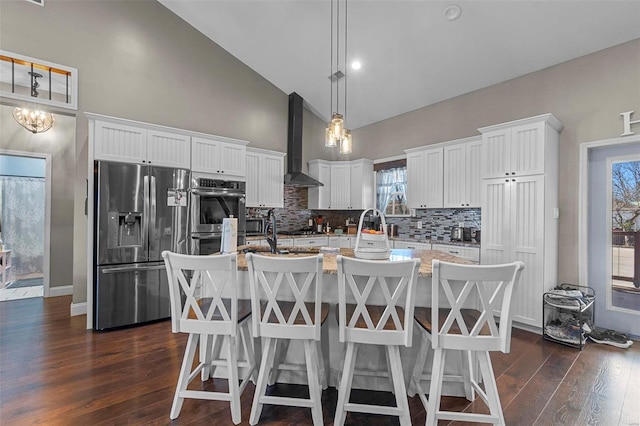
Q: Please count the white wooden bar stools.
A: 4